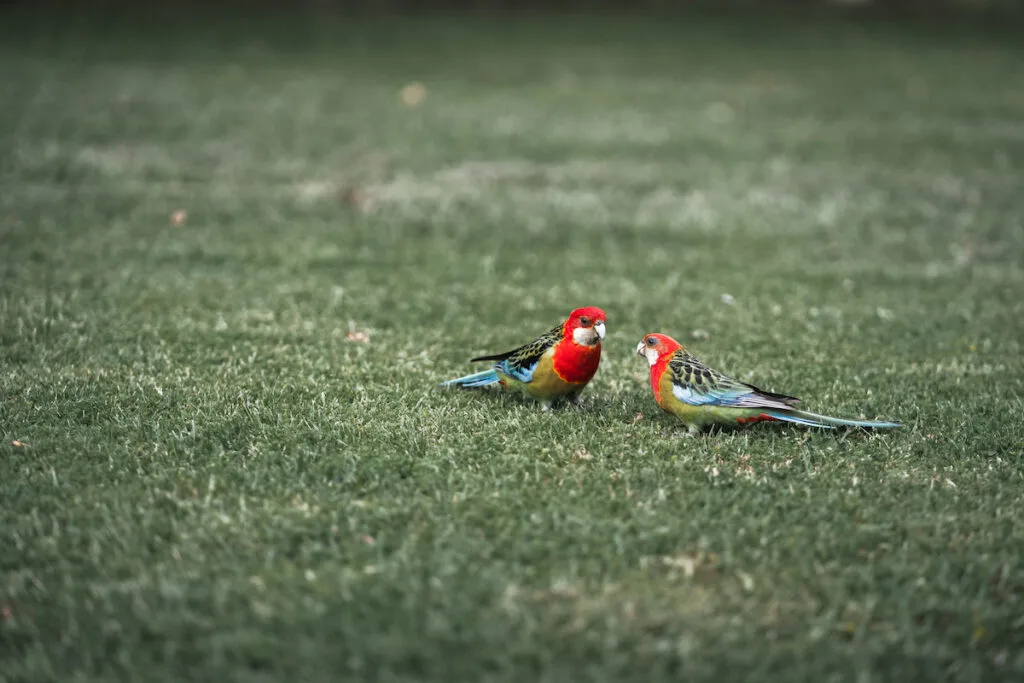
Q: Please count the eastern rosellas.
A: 2